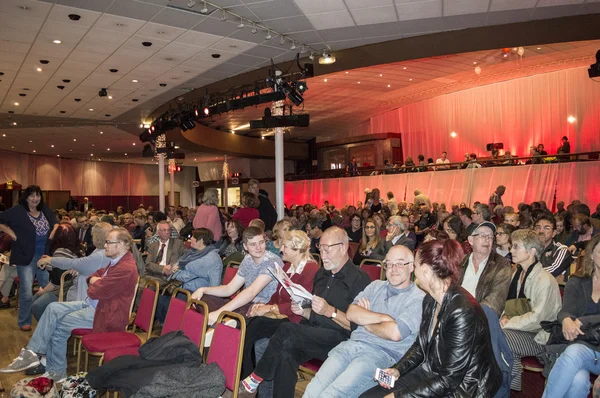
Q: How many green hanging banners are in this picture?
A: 0